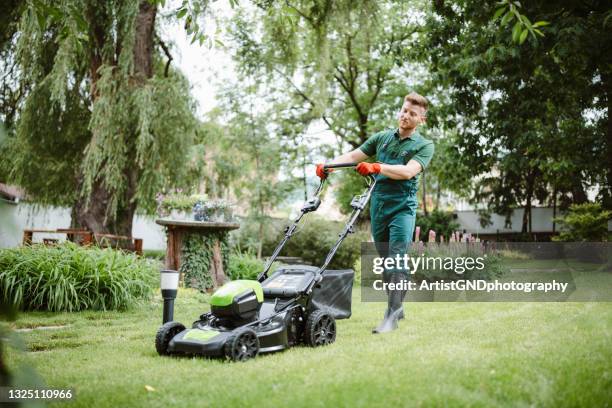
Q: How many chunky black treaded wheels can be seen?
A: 3